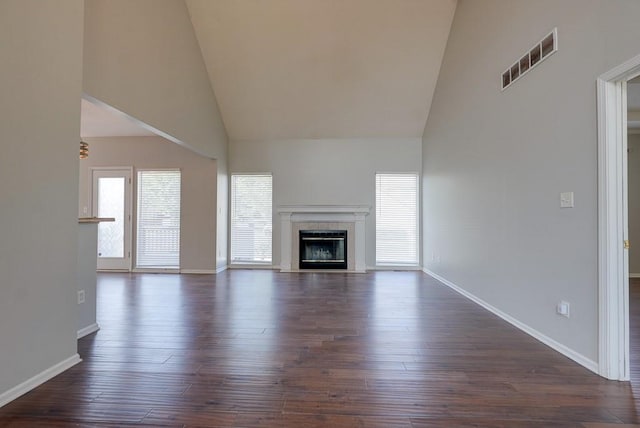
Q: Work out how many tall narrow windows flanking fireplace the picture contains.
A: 2